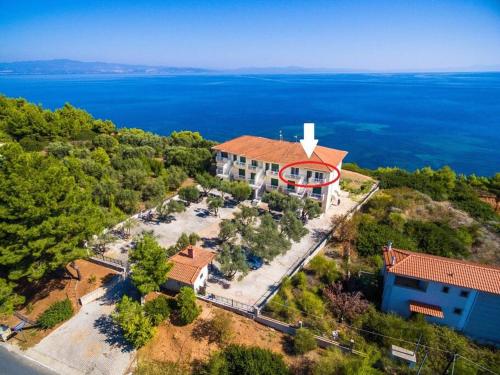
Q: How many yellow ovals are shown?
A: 0